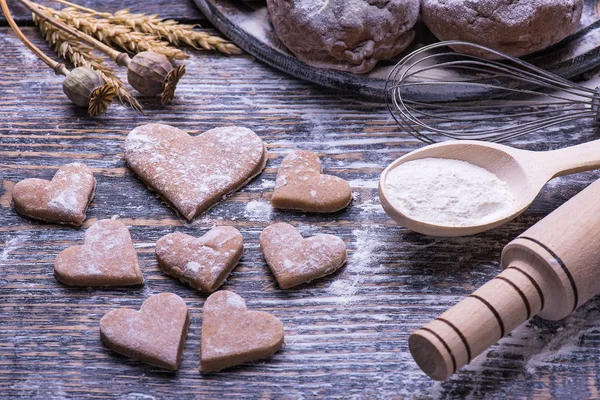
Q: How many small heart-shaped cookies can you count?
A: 7